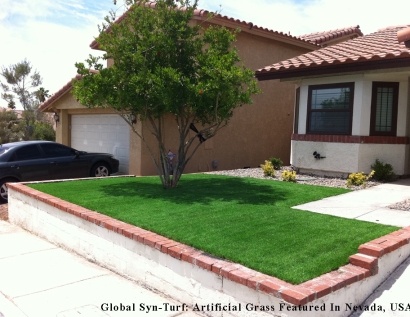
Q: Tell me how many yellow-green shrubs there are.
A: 3